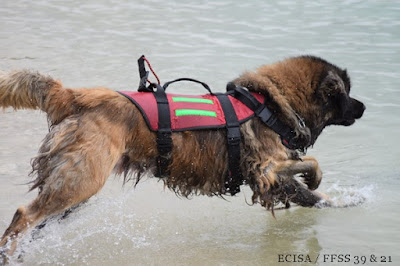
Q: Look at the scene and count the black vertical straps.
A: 2